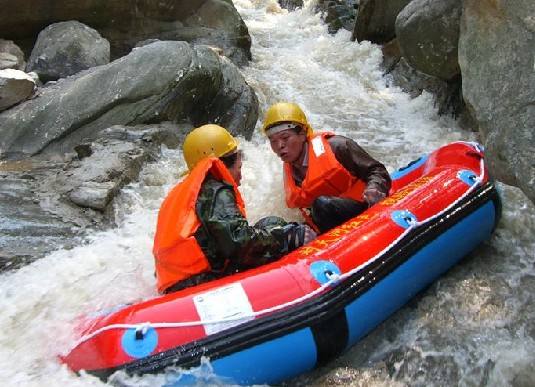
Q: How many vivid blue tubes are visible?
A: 1